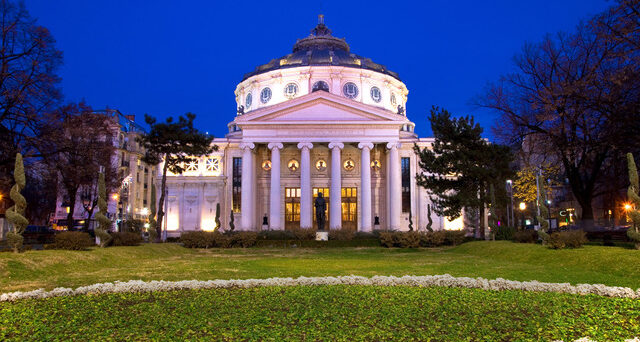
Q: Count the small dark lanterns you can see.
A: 2